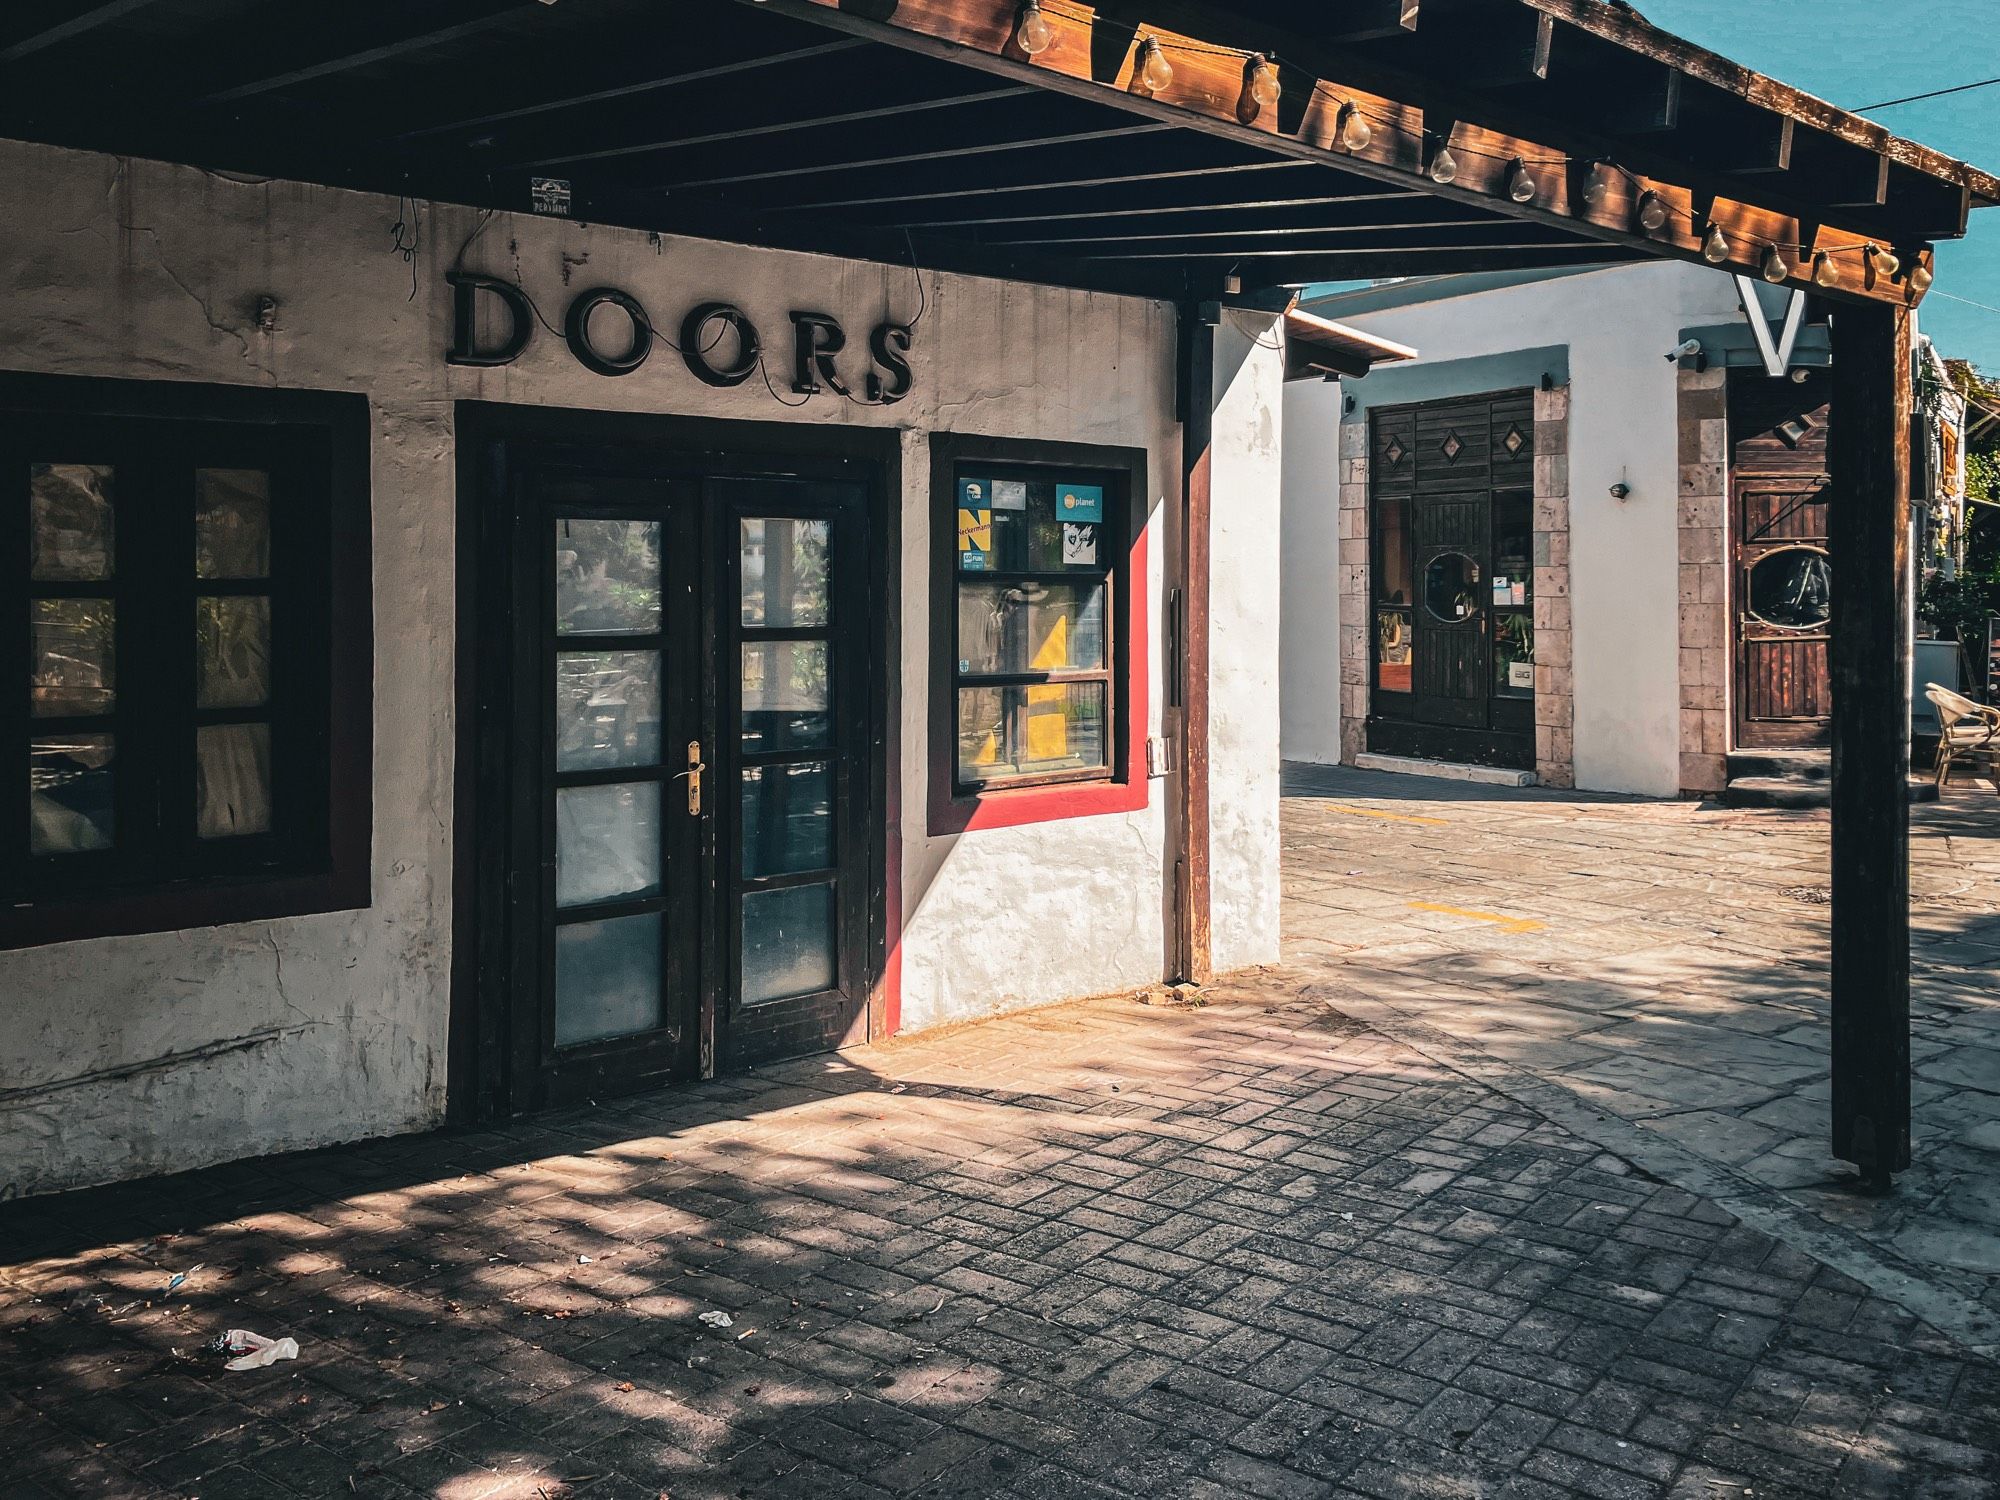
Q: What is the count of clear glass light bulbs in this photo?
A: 13